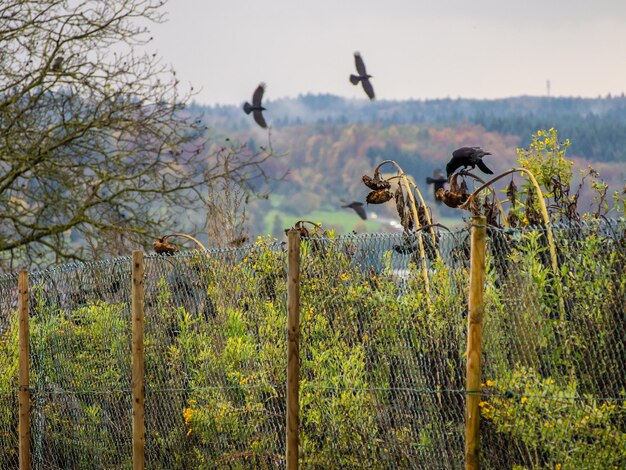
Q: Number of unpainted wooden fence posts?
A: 4